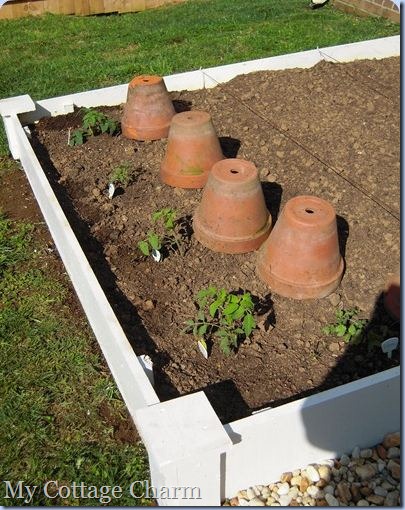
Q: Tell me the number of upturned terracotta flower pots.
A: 4